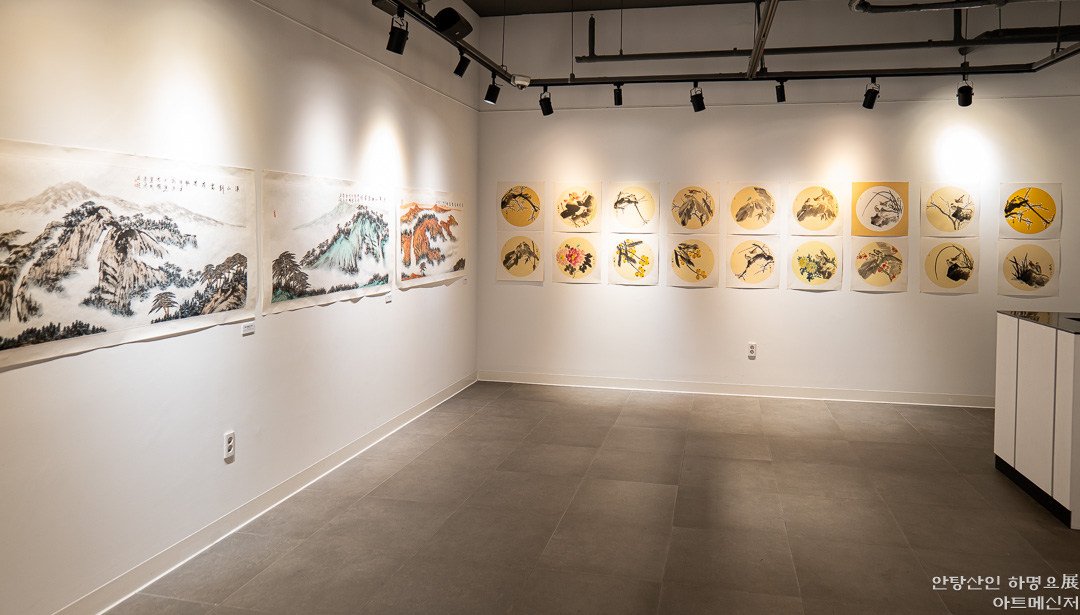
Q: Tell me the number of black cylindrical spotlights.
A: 9